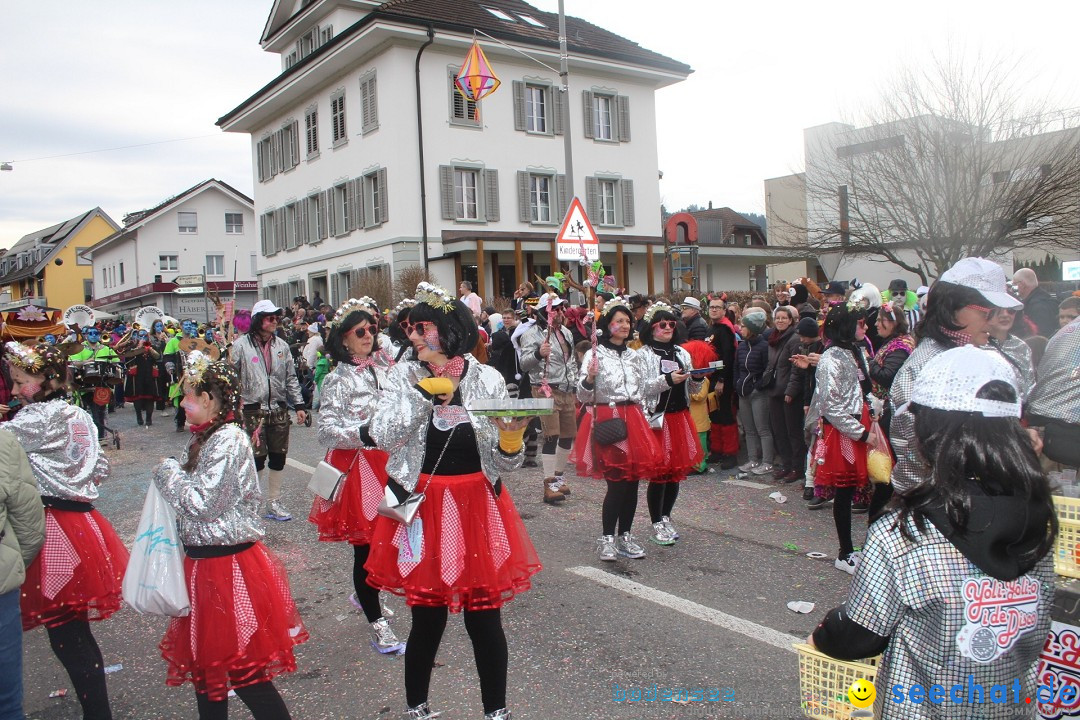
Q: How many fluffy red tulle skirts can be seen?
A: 7